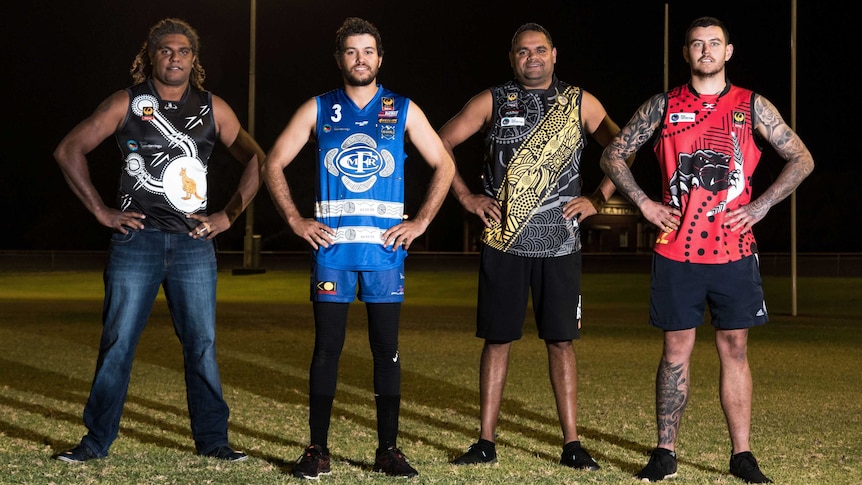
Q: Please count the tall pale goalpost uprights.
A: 2